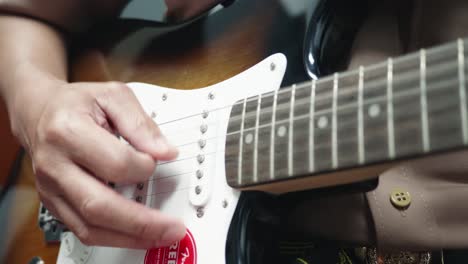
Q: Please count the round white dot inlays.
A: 4